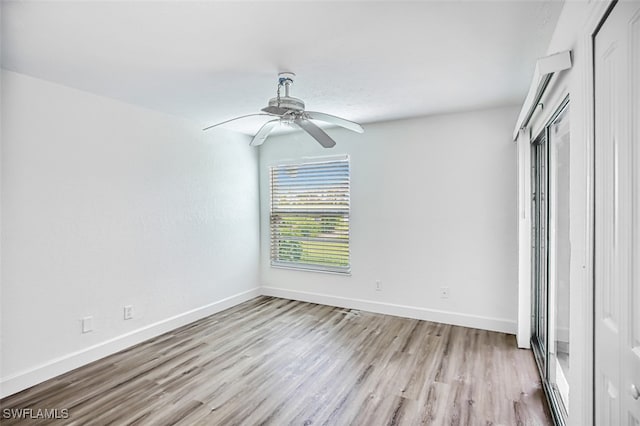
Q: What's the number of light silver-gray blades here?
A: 5